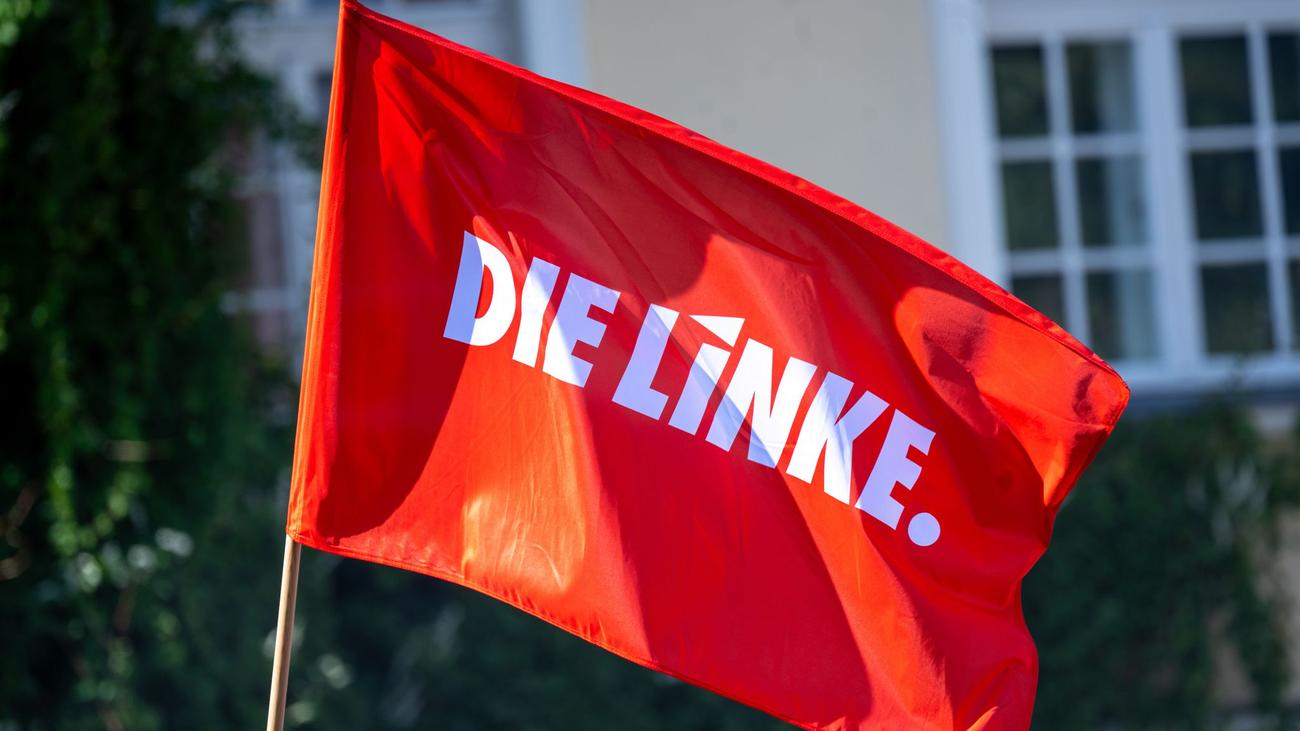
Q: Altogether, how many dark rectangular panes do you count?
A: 12